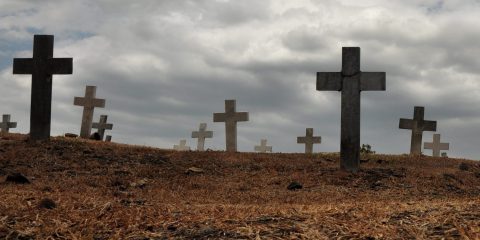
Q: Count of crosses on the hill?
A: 12